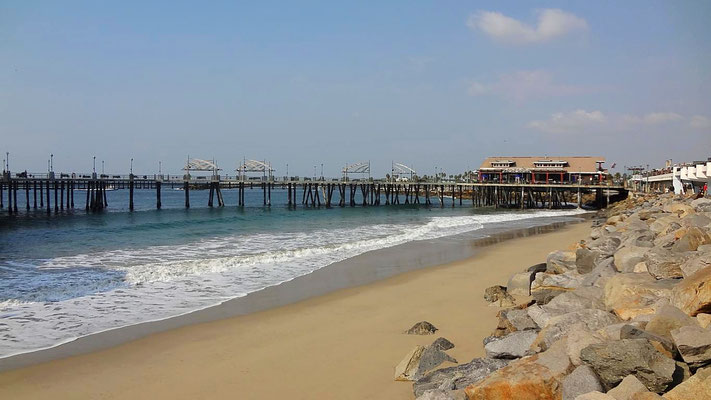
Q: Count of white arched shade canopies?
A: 4